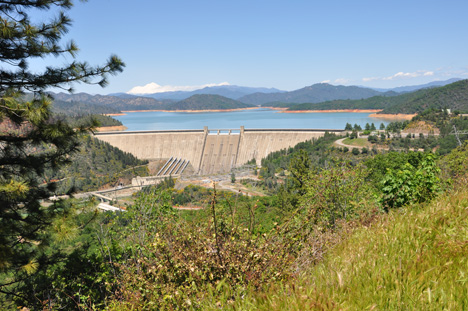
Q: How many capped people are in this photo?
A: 0